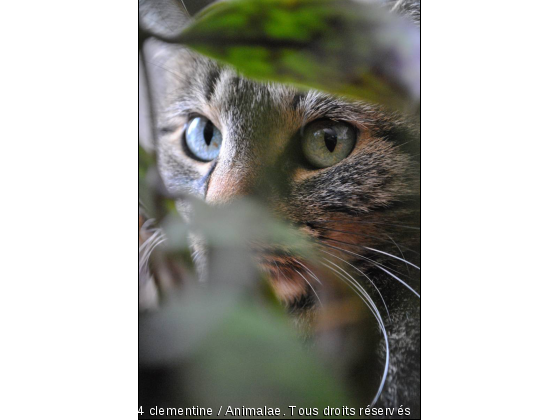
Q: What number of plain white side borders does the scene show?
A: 2